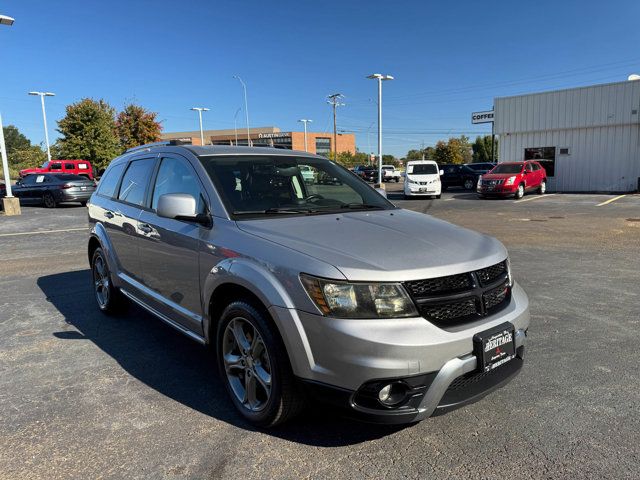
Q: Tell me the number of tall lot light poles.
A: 5